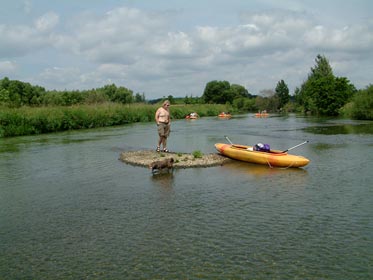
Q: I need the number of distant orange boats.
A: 3